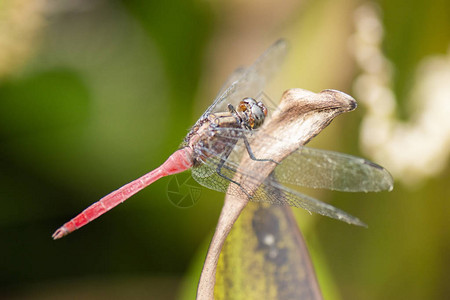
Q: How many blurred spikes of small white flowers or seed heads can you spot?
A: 2